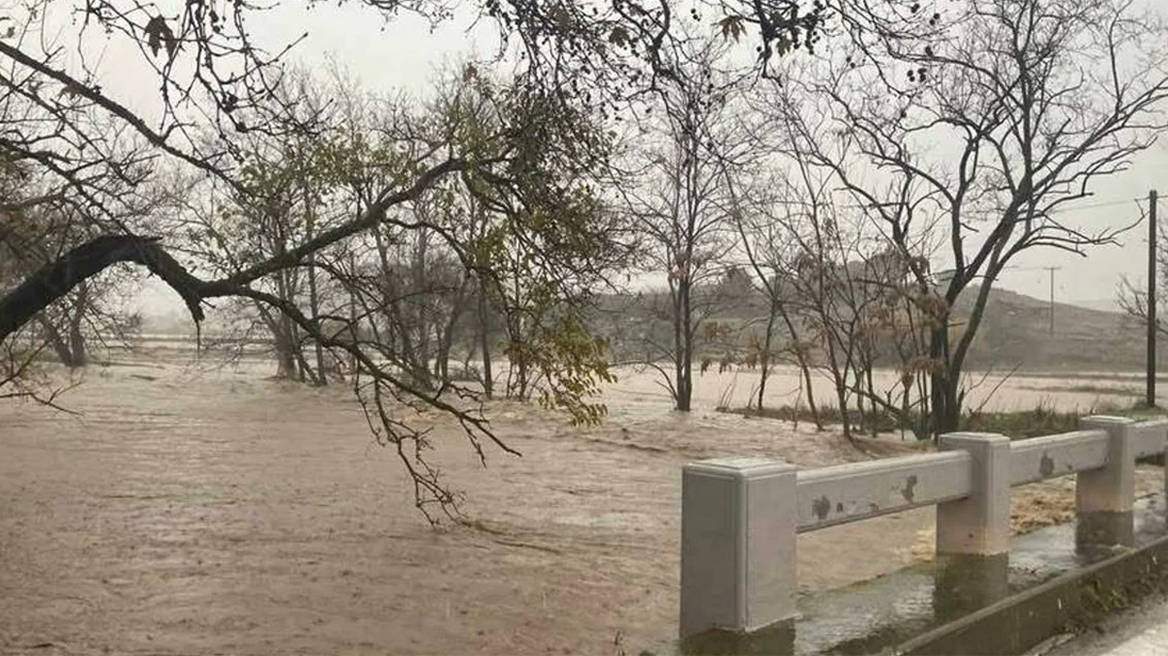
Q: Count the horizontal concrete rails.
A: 3